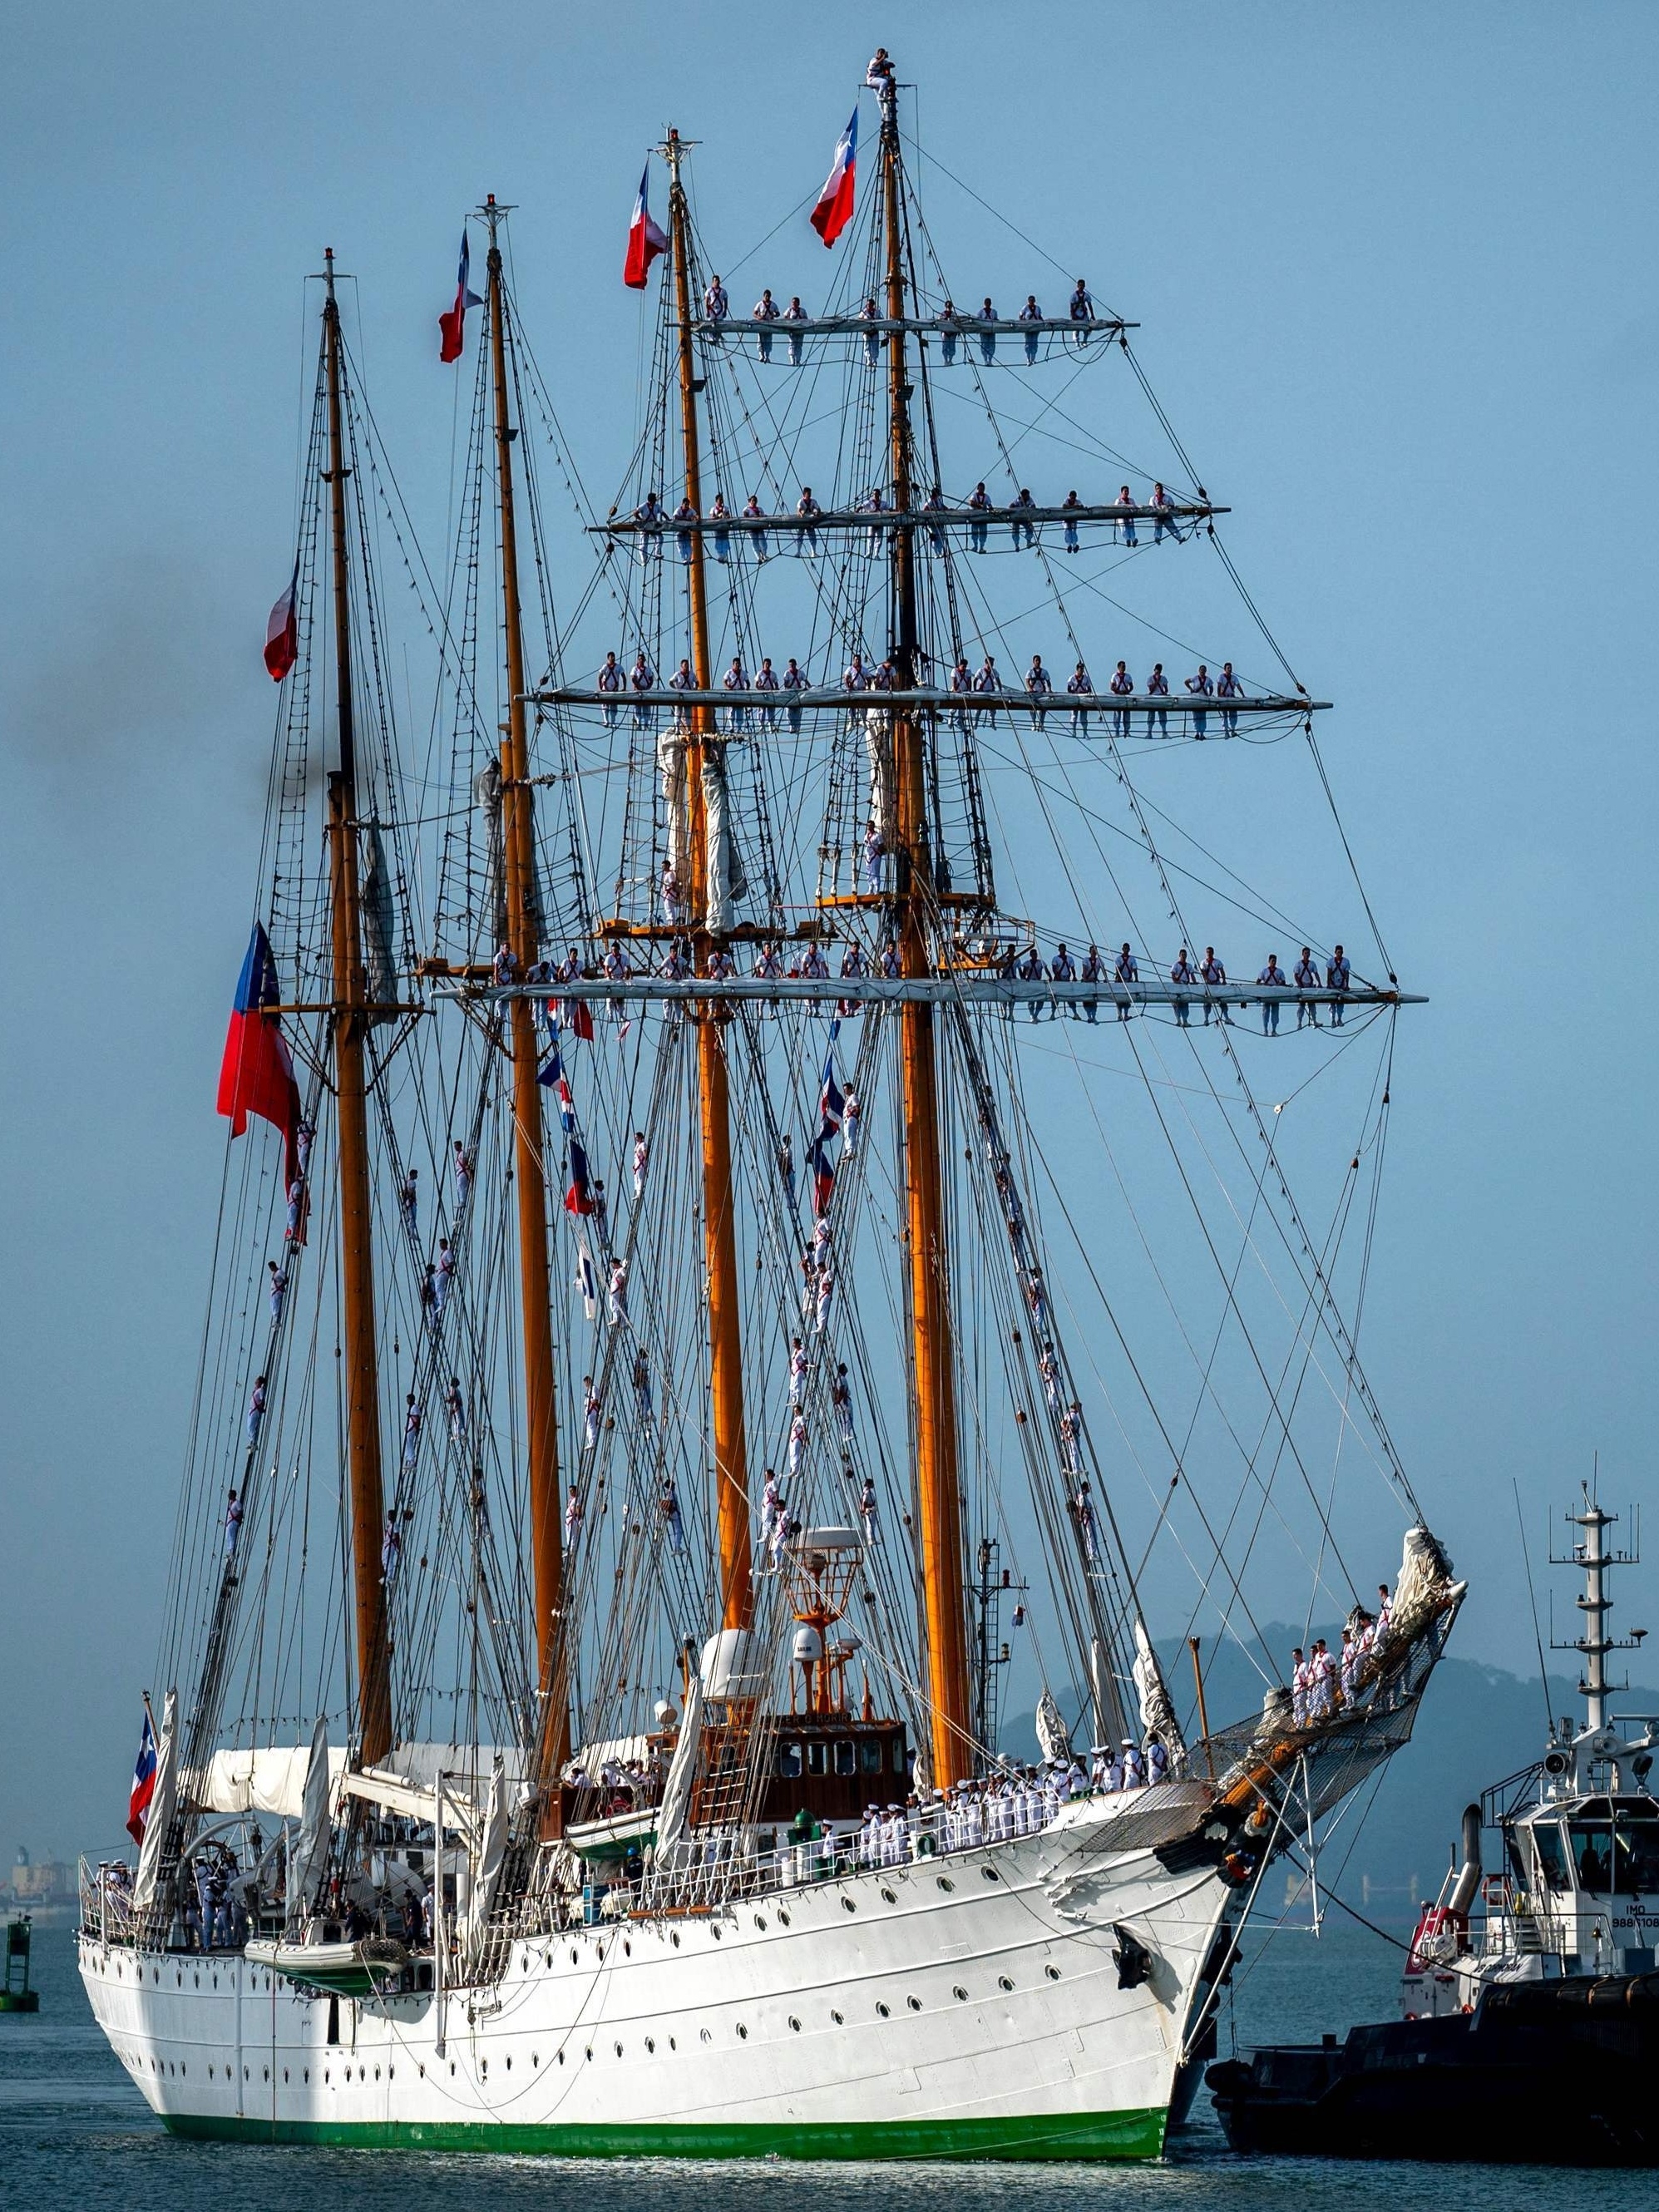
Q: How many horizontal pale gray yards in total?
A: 4